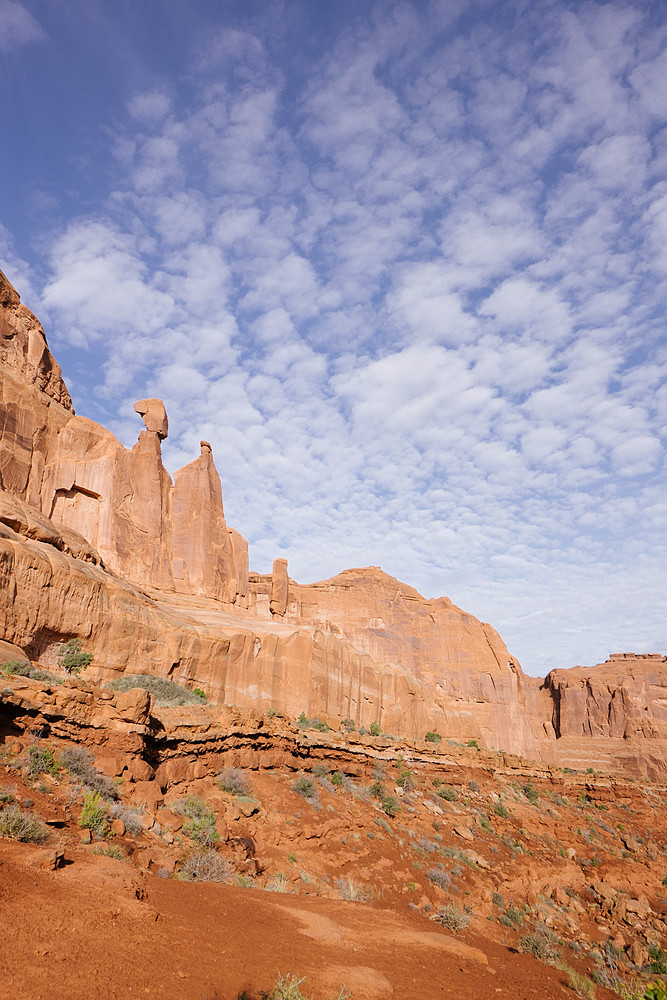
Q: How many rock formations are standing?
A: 3